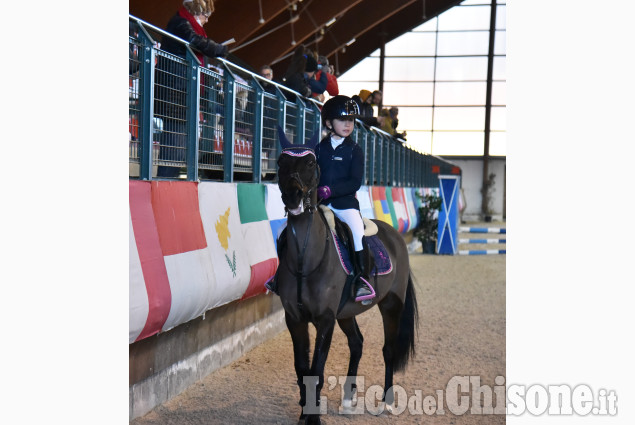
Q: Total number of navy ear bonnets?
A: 1